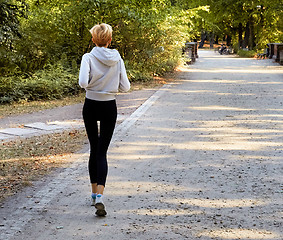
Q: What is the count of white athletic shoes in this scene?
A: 2